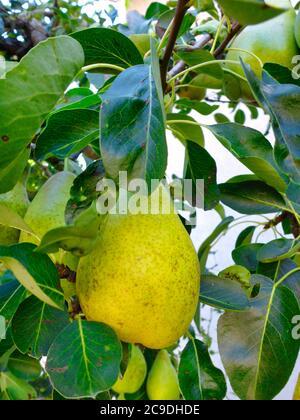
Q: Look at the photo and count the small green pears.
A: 2